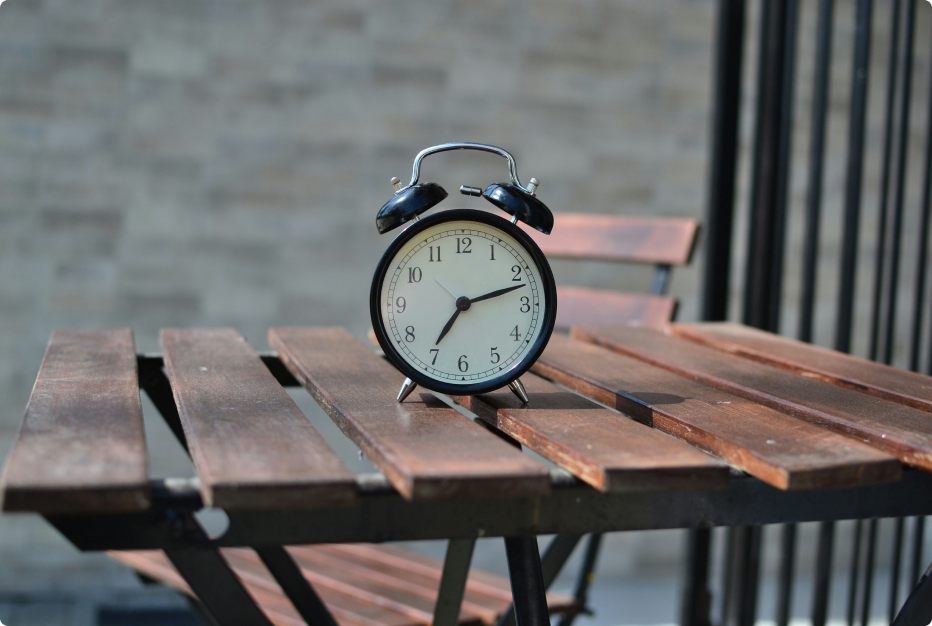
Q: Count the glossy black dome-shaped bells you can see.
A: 2